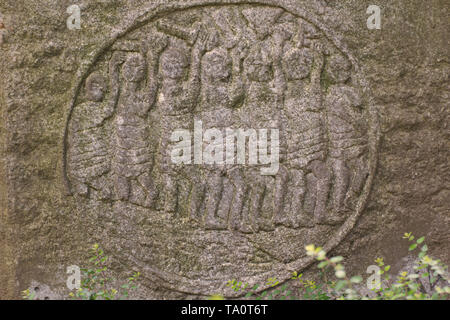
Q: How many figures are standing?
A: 7